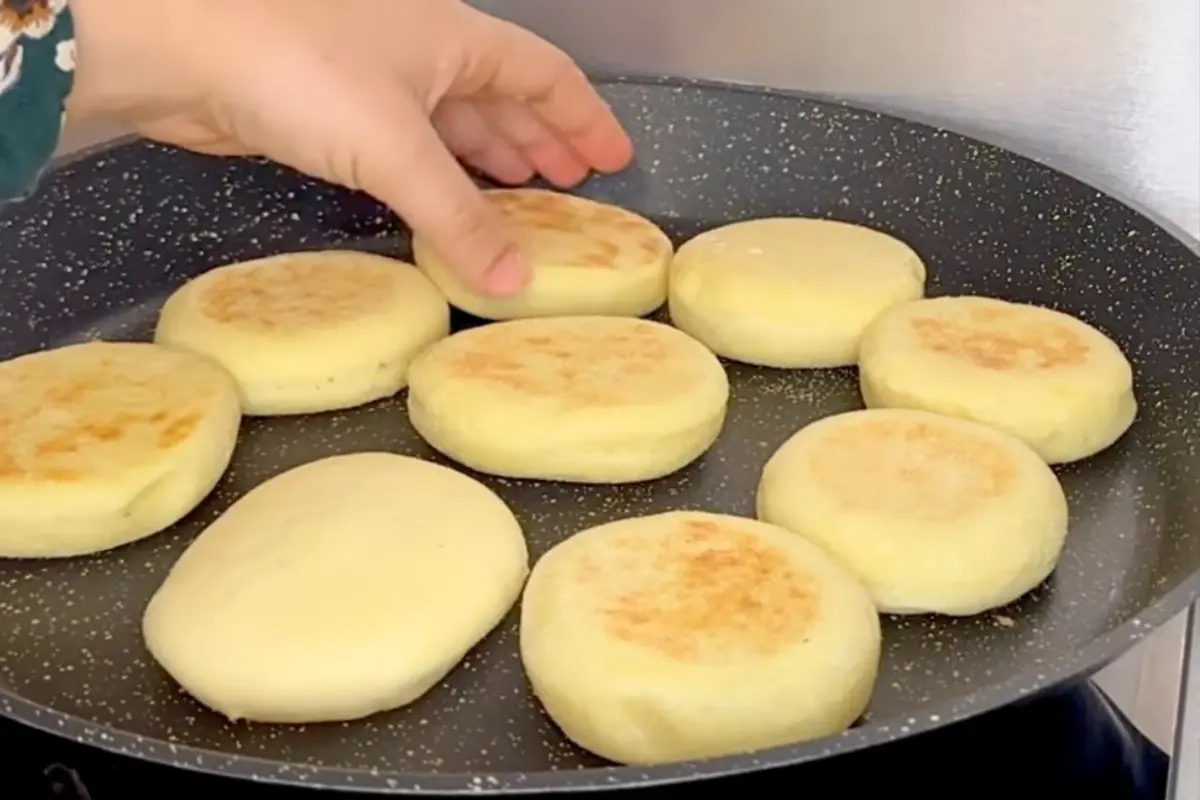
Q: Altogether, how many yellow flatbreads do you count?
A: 9